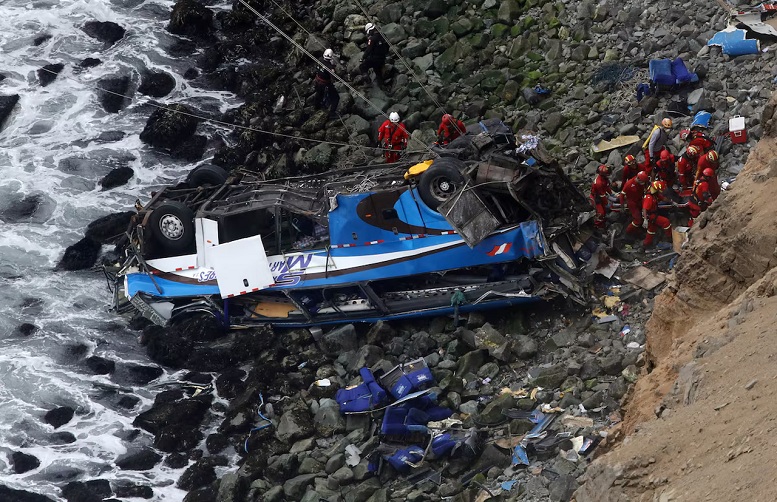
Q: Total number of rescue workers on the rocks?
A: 14